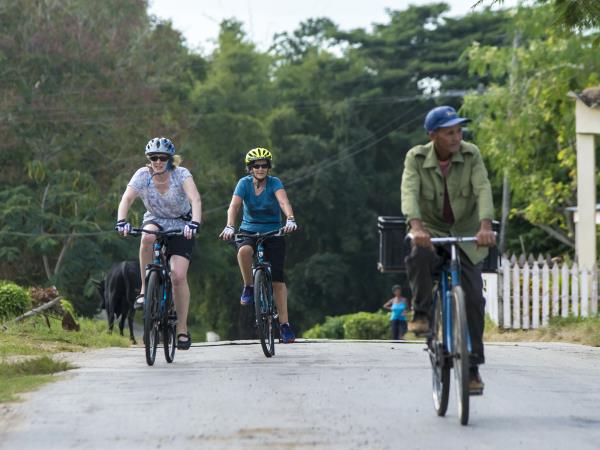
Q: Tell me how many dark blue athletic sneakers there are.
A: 2